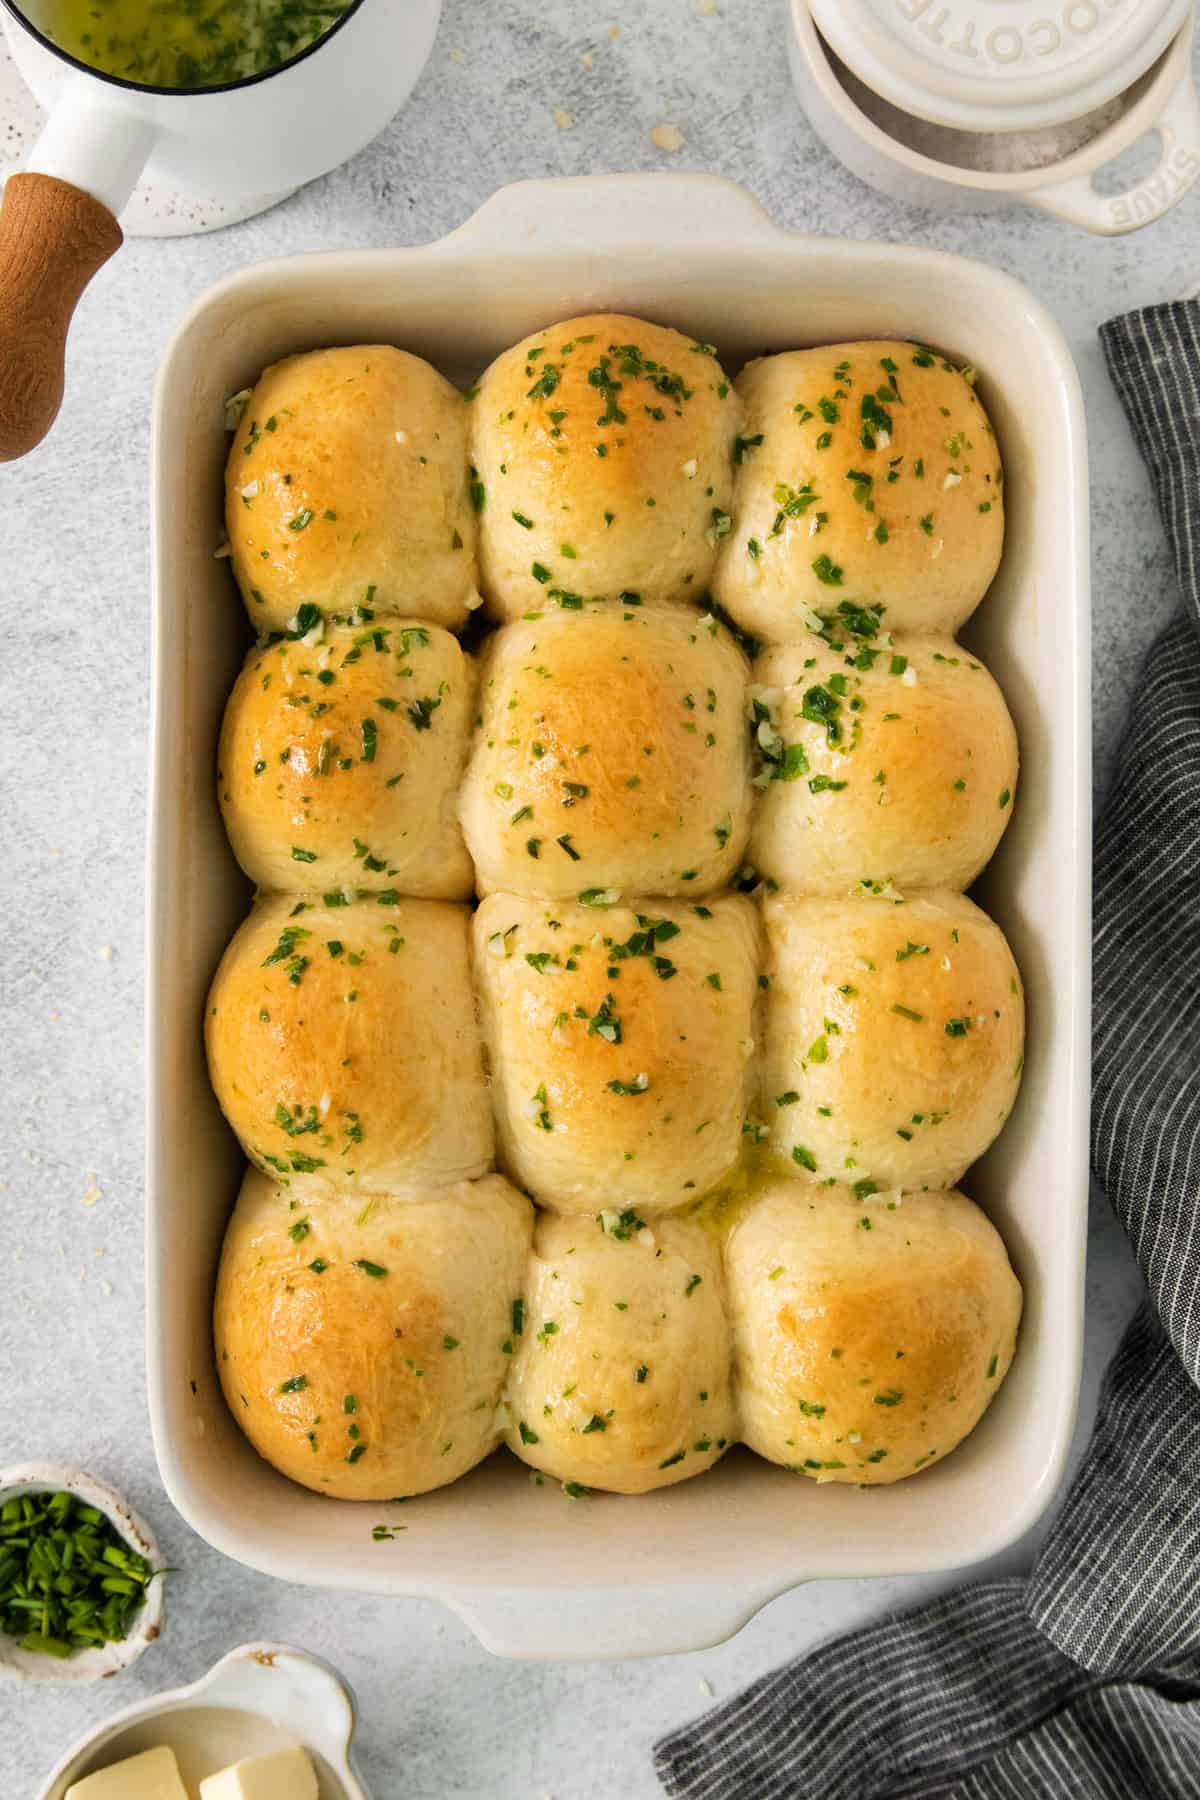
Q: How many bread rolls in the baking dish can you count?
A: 12